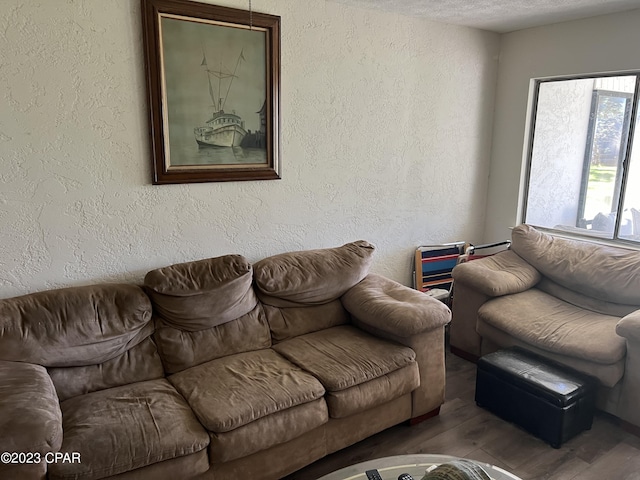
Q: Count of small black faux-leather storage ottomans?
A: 1